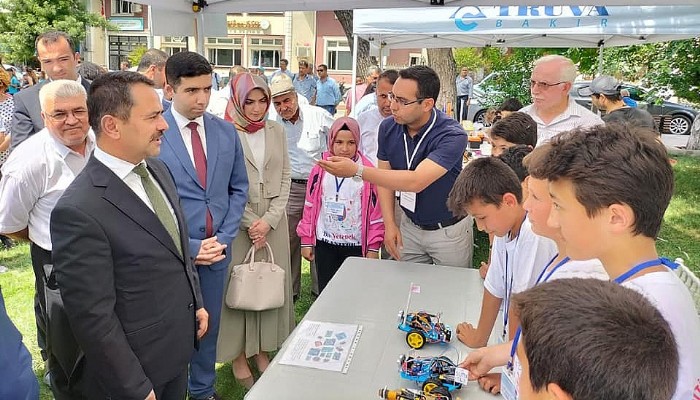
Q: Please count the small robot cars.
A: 3